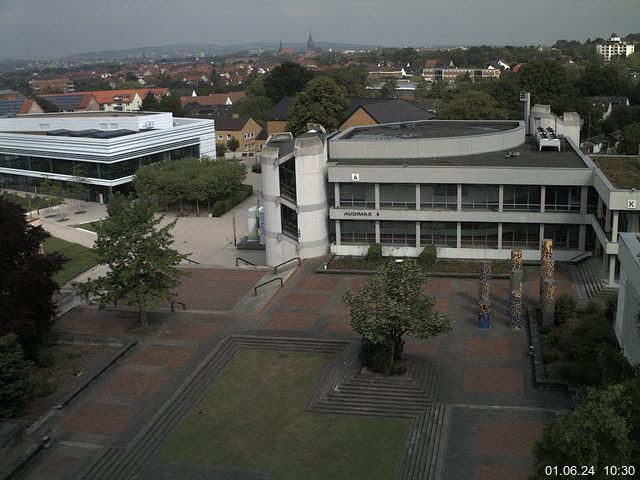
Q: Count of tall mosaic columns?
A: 3